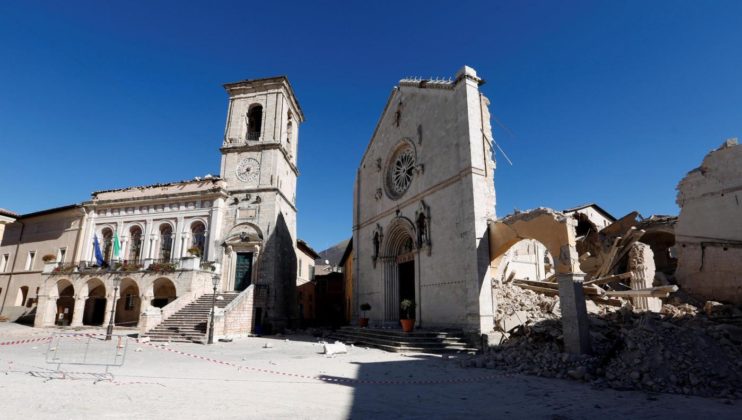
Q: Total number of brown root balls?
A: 2